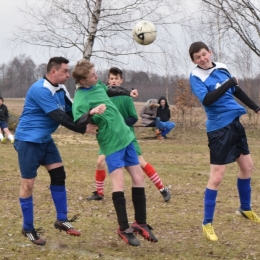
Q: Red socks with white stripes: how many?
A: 2